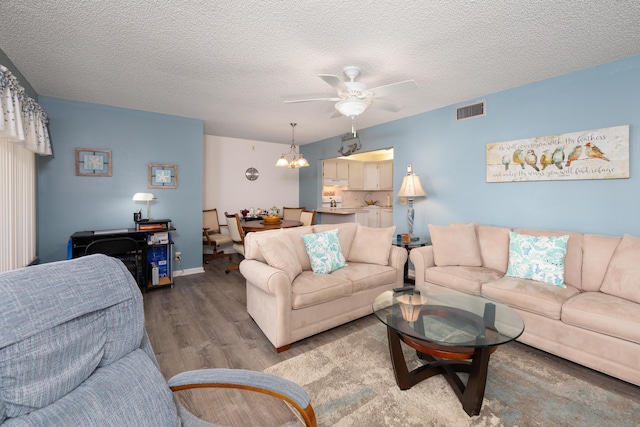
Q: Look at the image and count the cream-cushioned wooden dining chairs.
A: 4